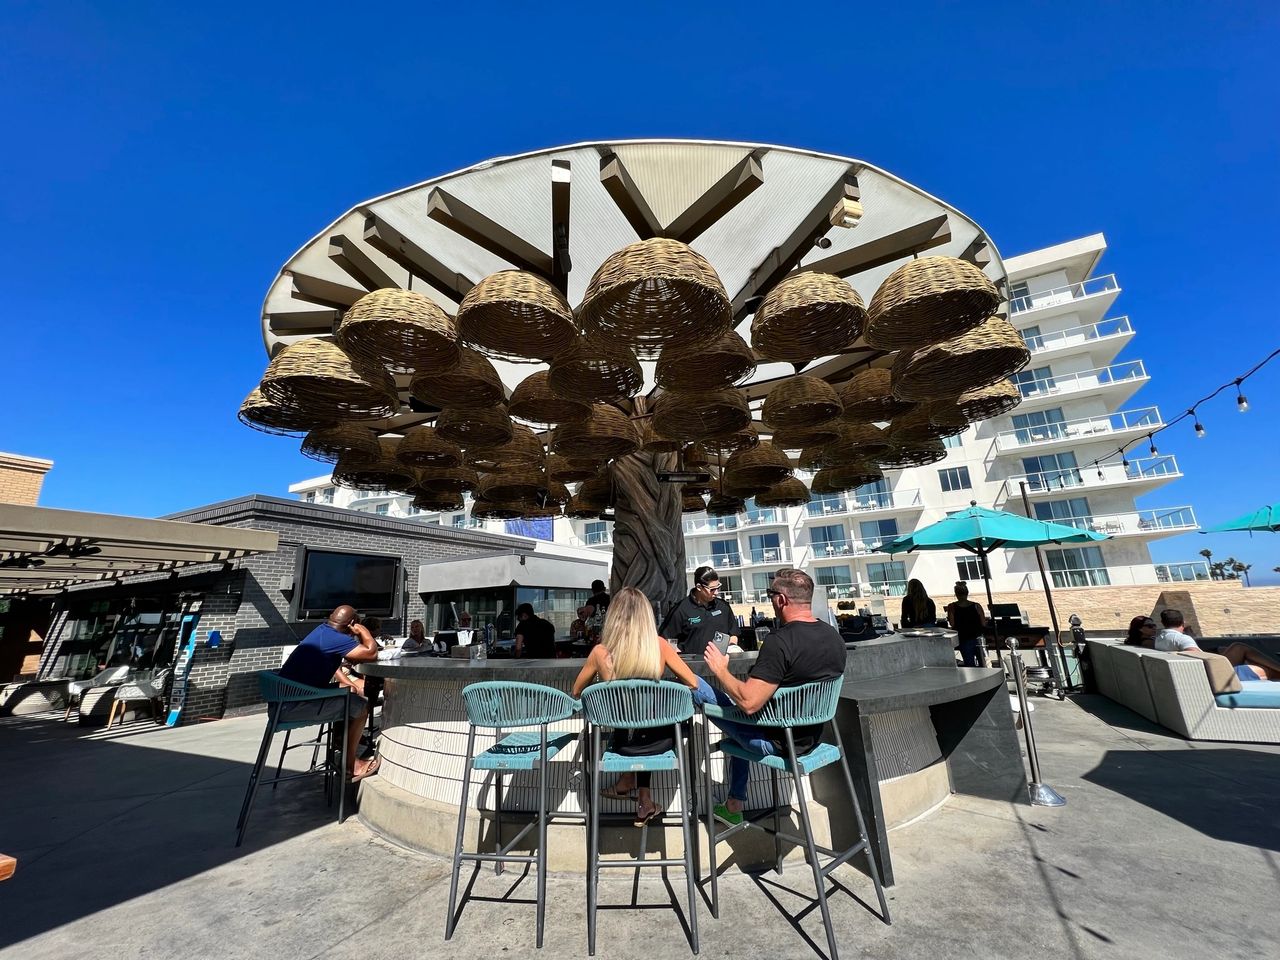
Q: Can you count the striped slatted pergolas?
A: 1